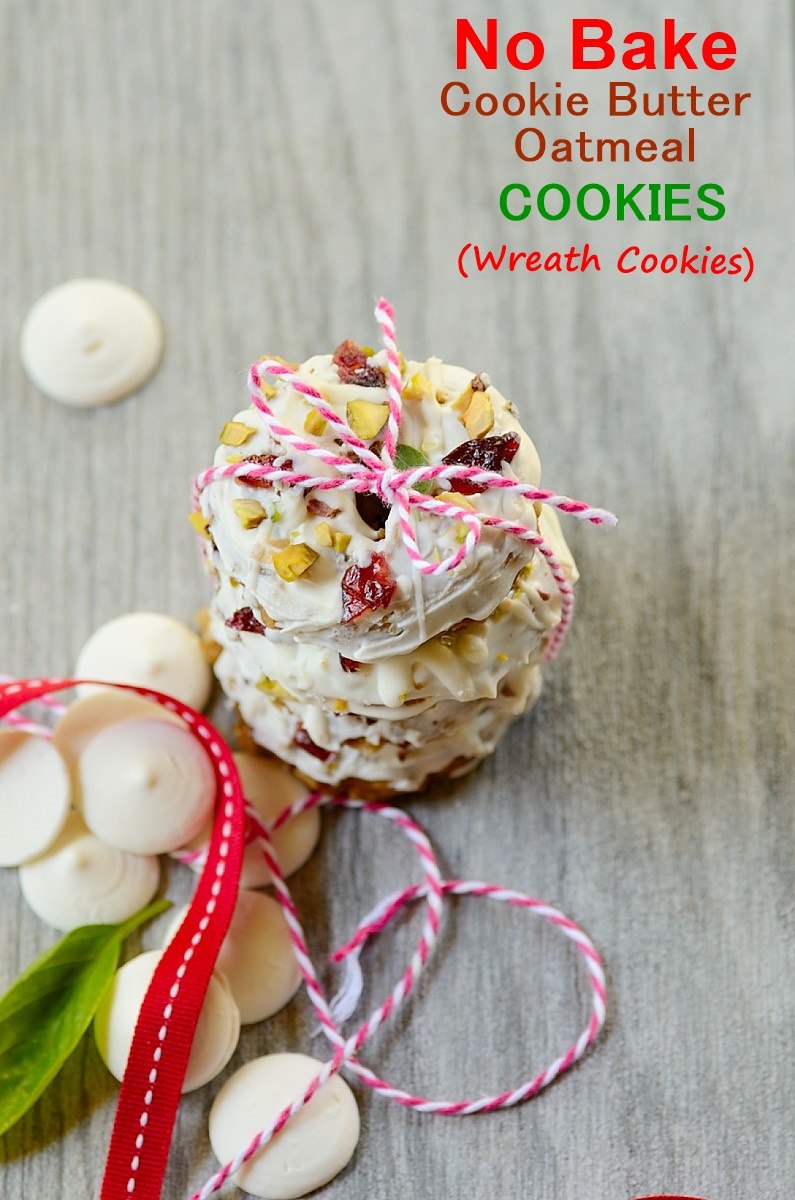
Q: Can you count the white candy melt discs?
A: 10